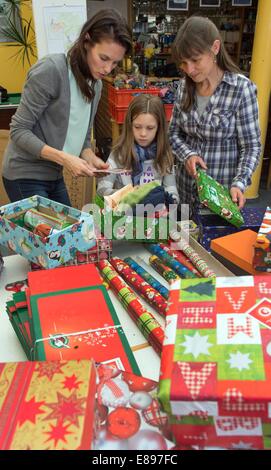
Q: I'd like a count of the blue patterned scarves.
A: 1